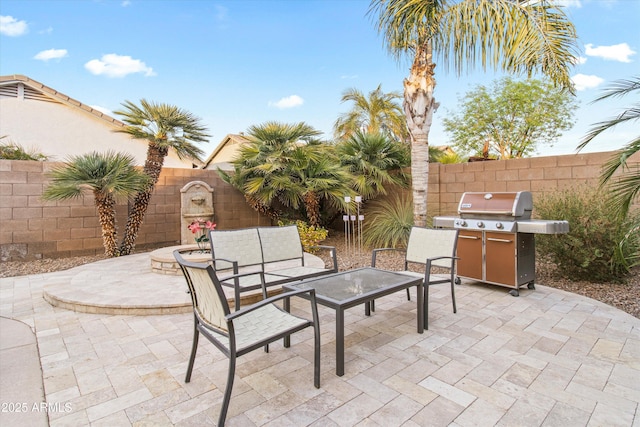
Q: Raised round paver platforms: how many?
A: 1